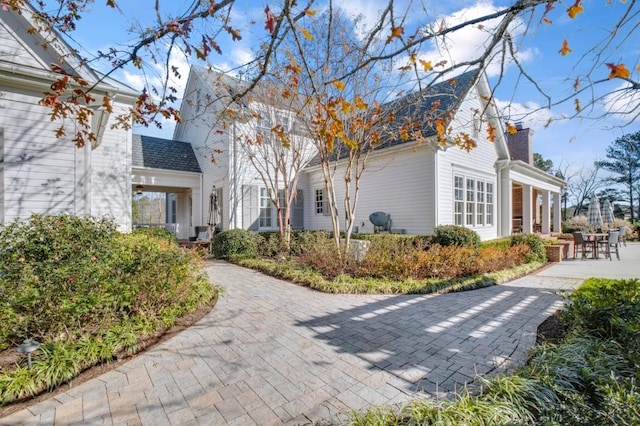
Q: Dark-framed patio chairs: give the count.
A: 3